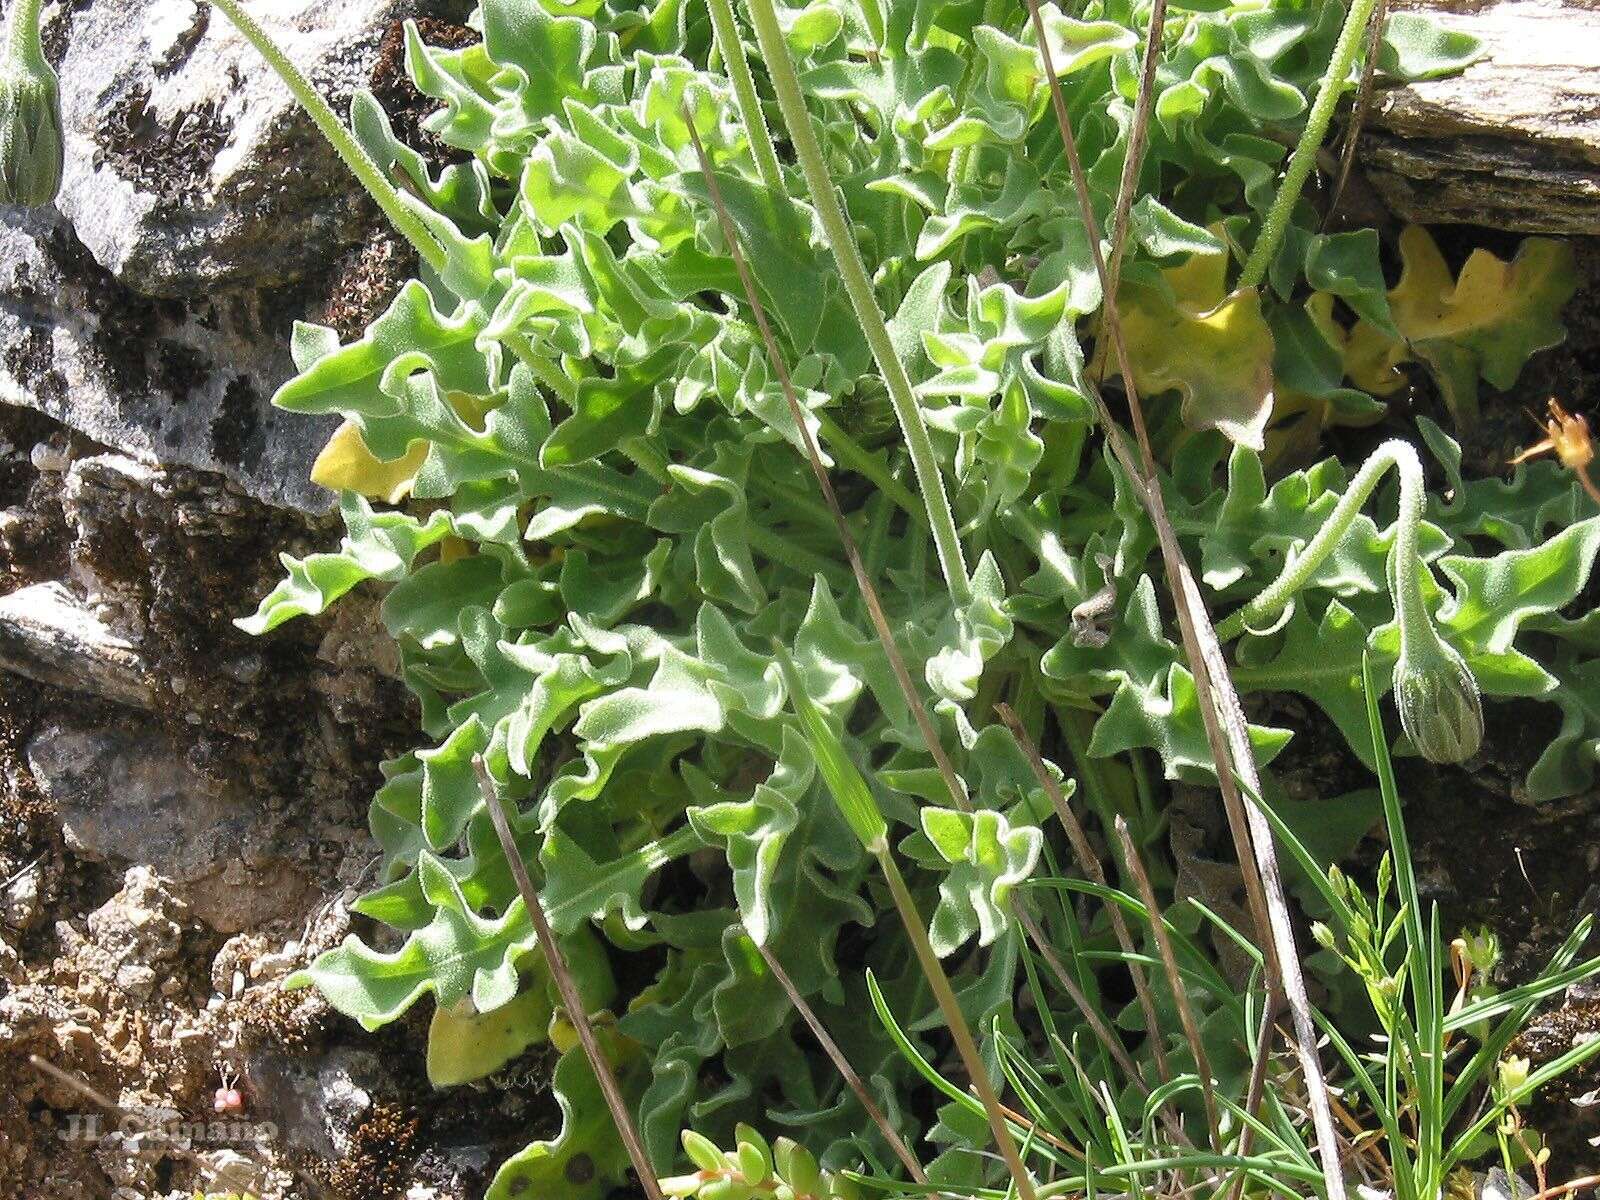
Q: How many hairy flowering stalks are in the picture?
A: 6